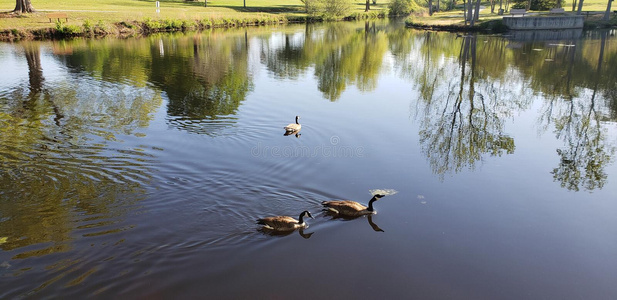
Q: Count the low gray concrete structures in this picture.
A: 1